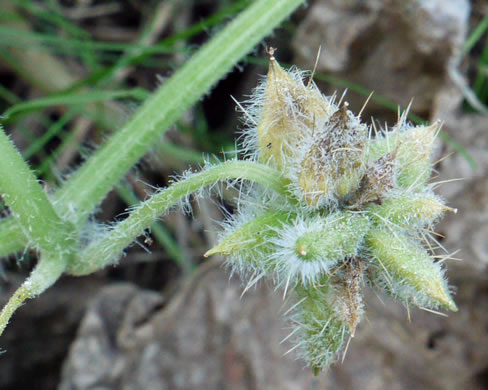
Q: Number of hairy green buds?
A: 6